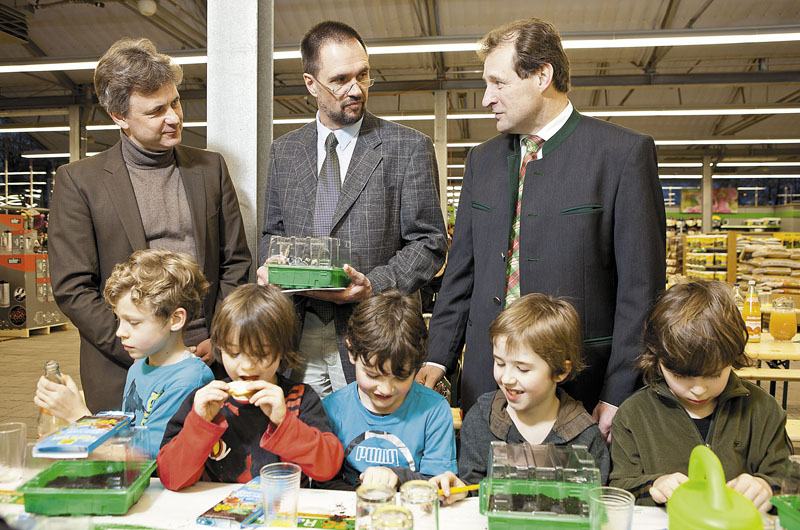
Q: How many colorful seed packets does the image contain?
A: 2